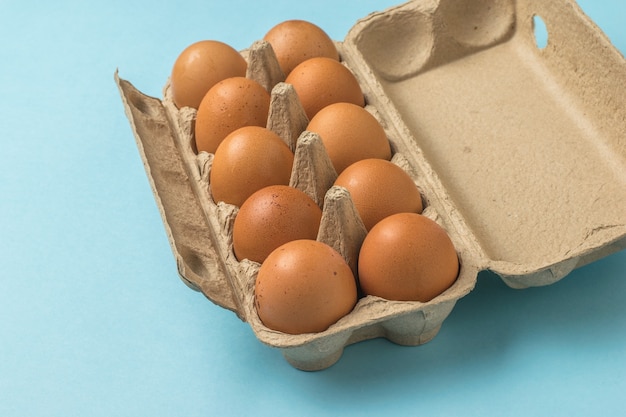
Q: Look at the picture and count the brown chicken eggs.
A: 10